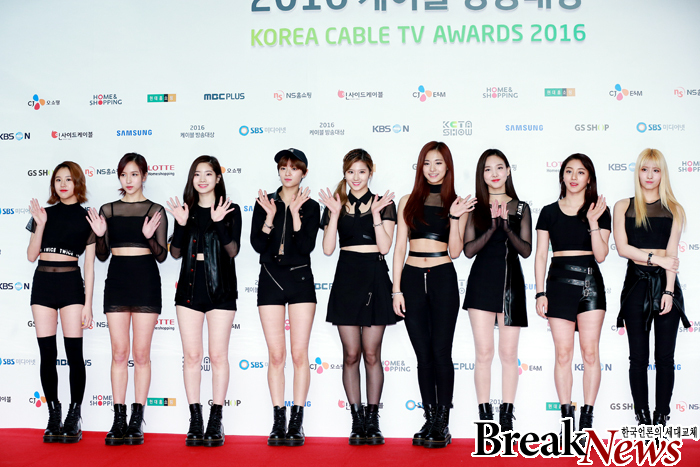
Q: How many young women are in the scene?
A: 9